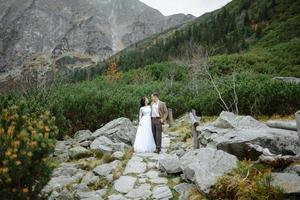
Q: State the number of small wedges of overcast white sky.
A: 1